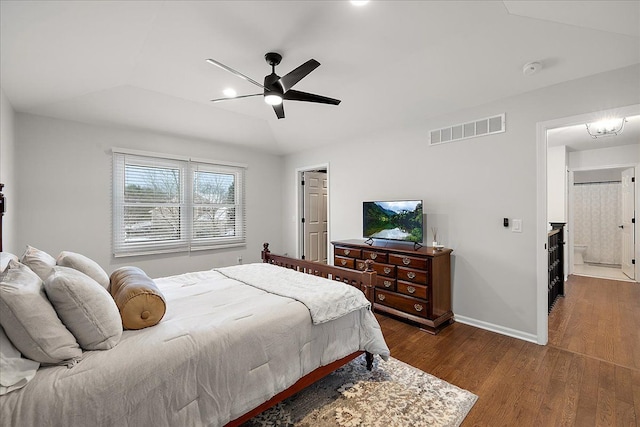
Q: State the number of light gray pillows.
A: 4